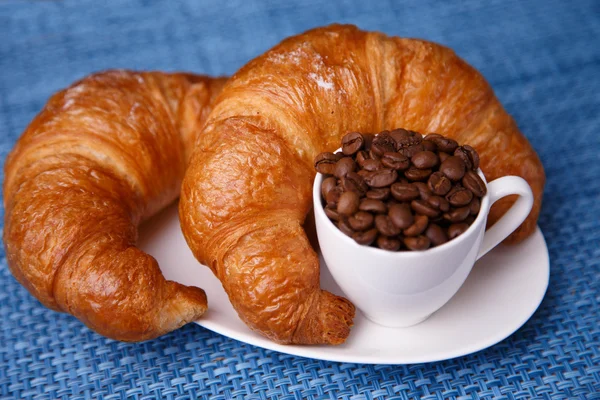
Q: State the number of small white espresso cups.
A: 1